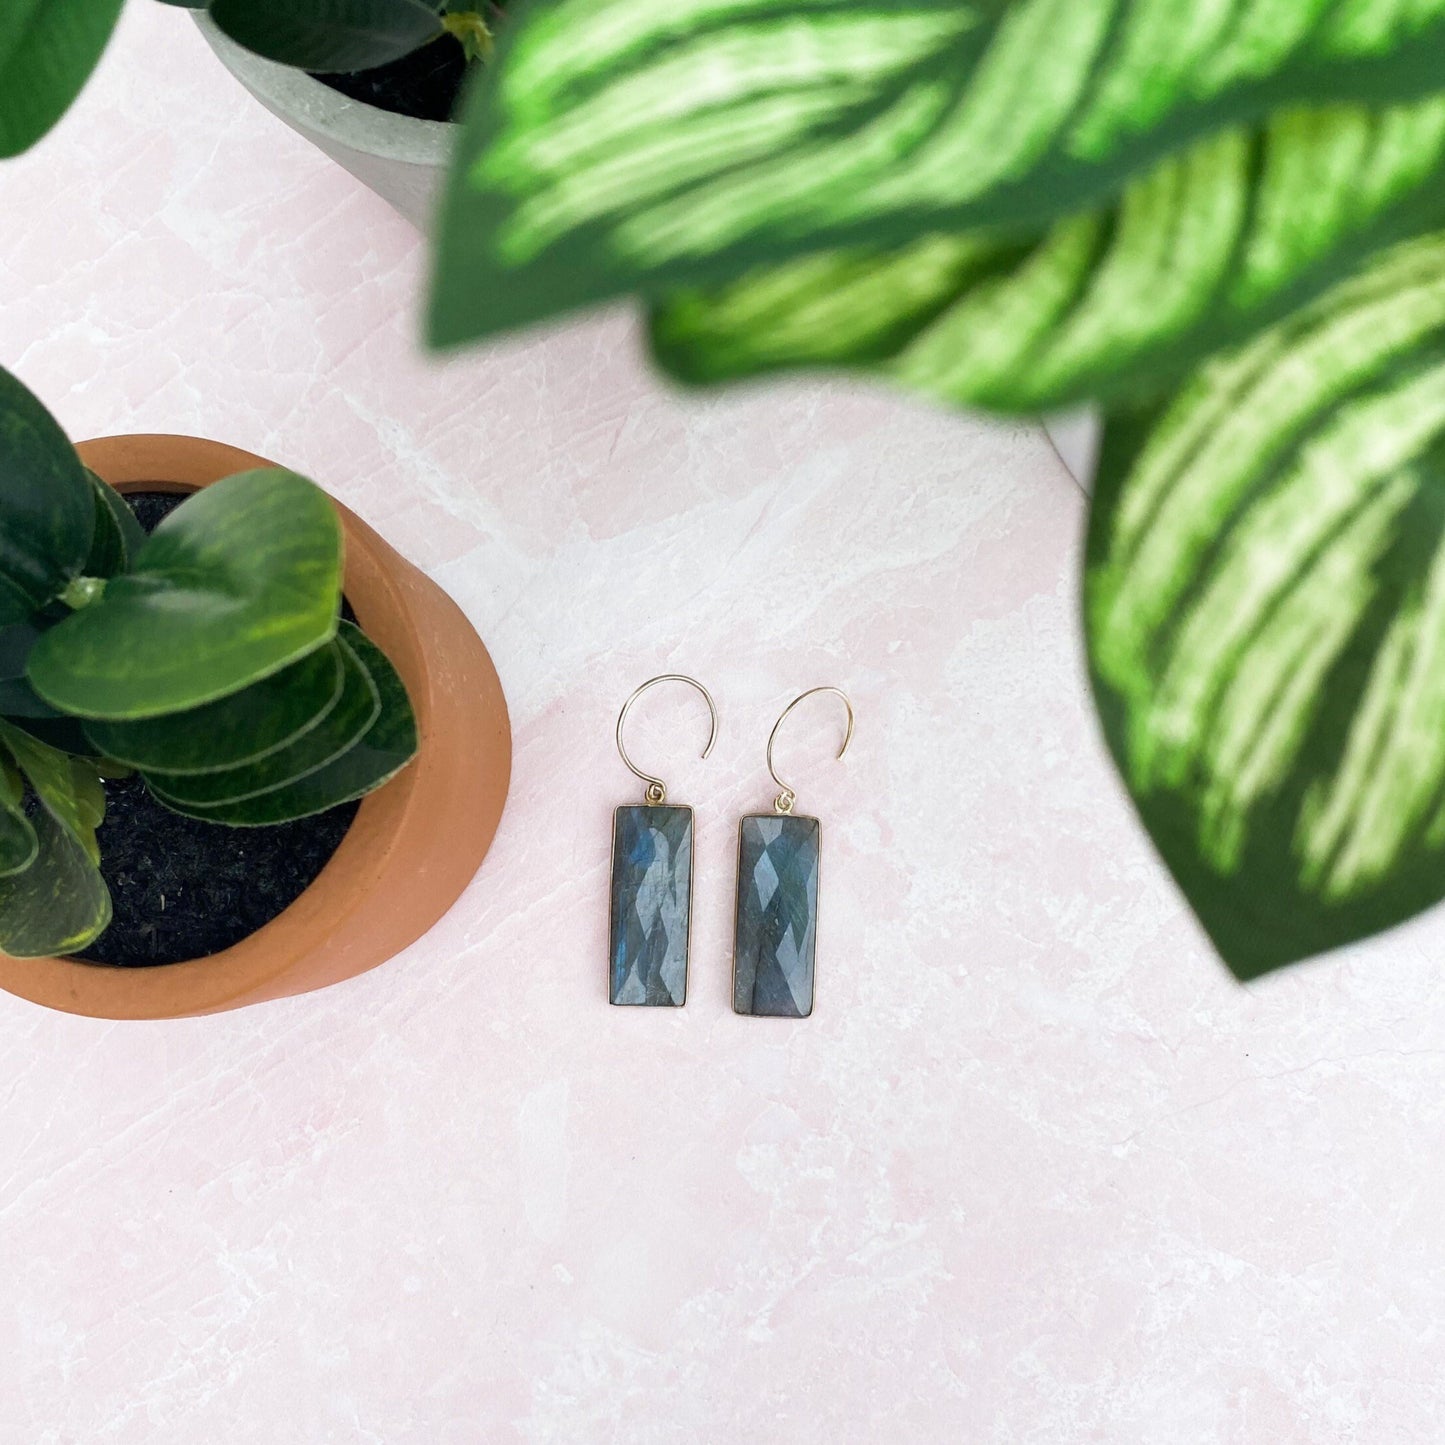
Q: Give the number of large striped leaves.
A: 3